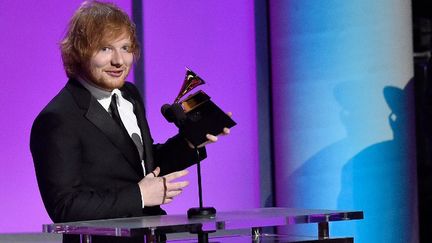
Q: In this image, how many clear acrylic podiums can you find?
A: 1